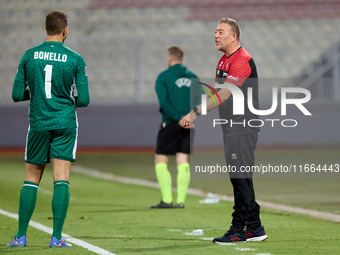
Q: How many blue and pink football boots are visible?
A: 2